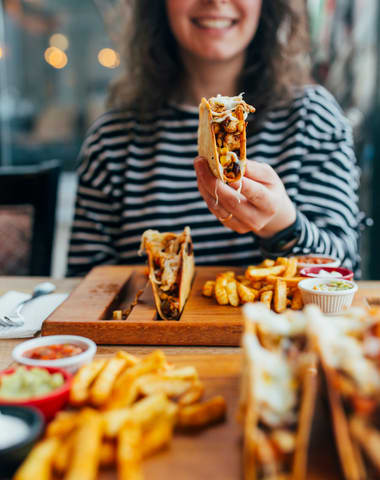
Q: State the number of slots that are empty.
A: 1